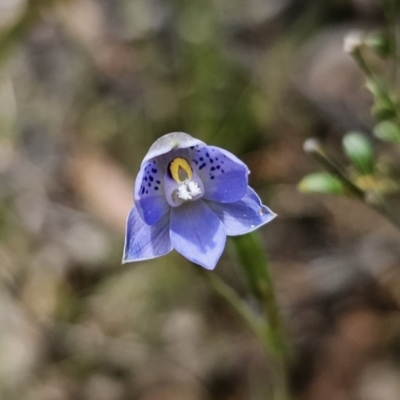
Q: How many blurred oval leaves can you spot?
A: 3